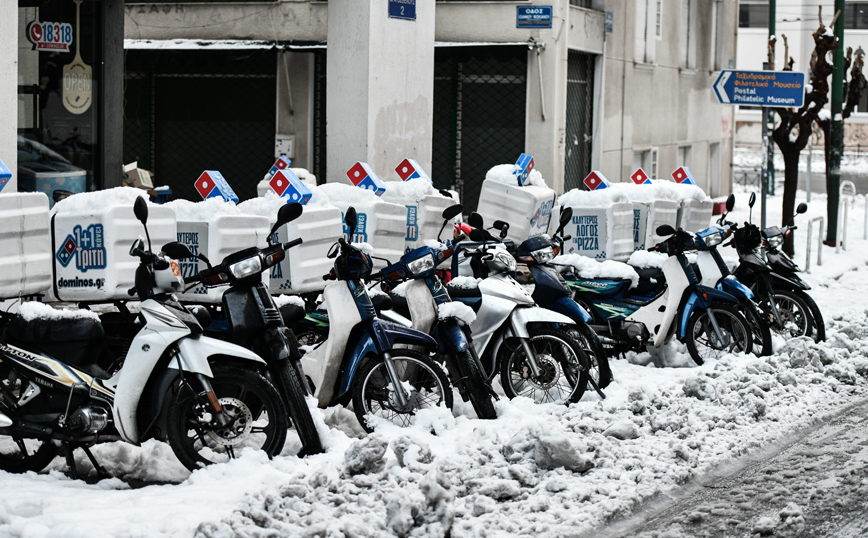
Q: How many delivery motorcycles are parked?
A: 10